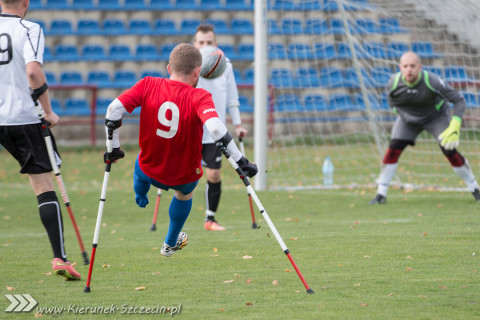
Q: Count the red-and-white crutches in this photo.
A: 5